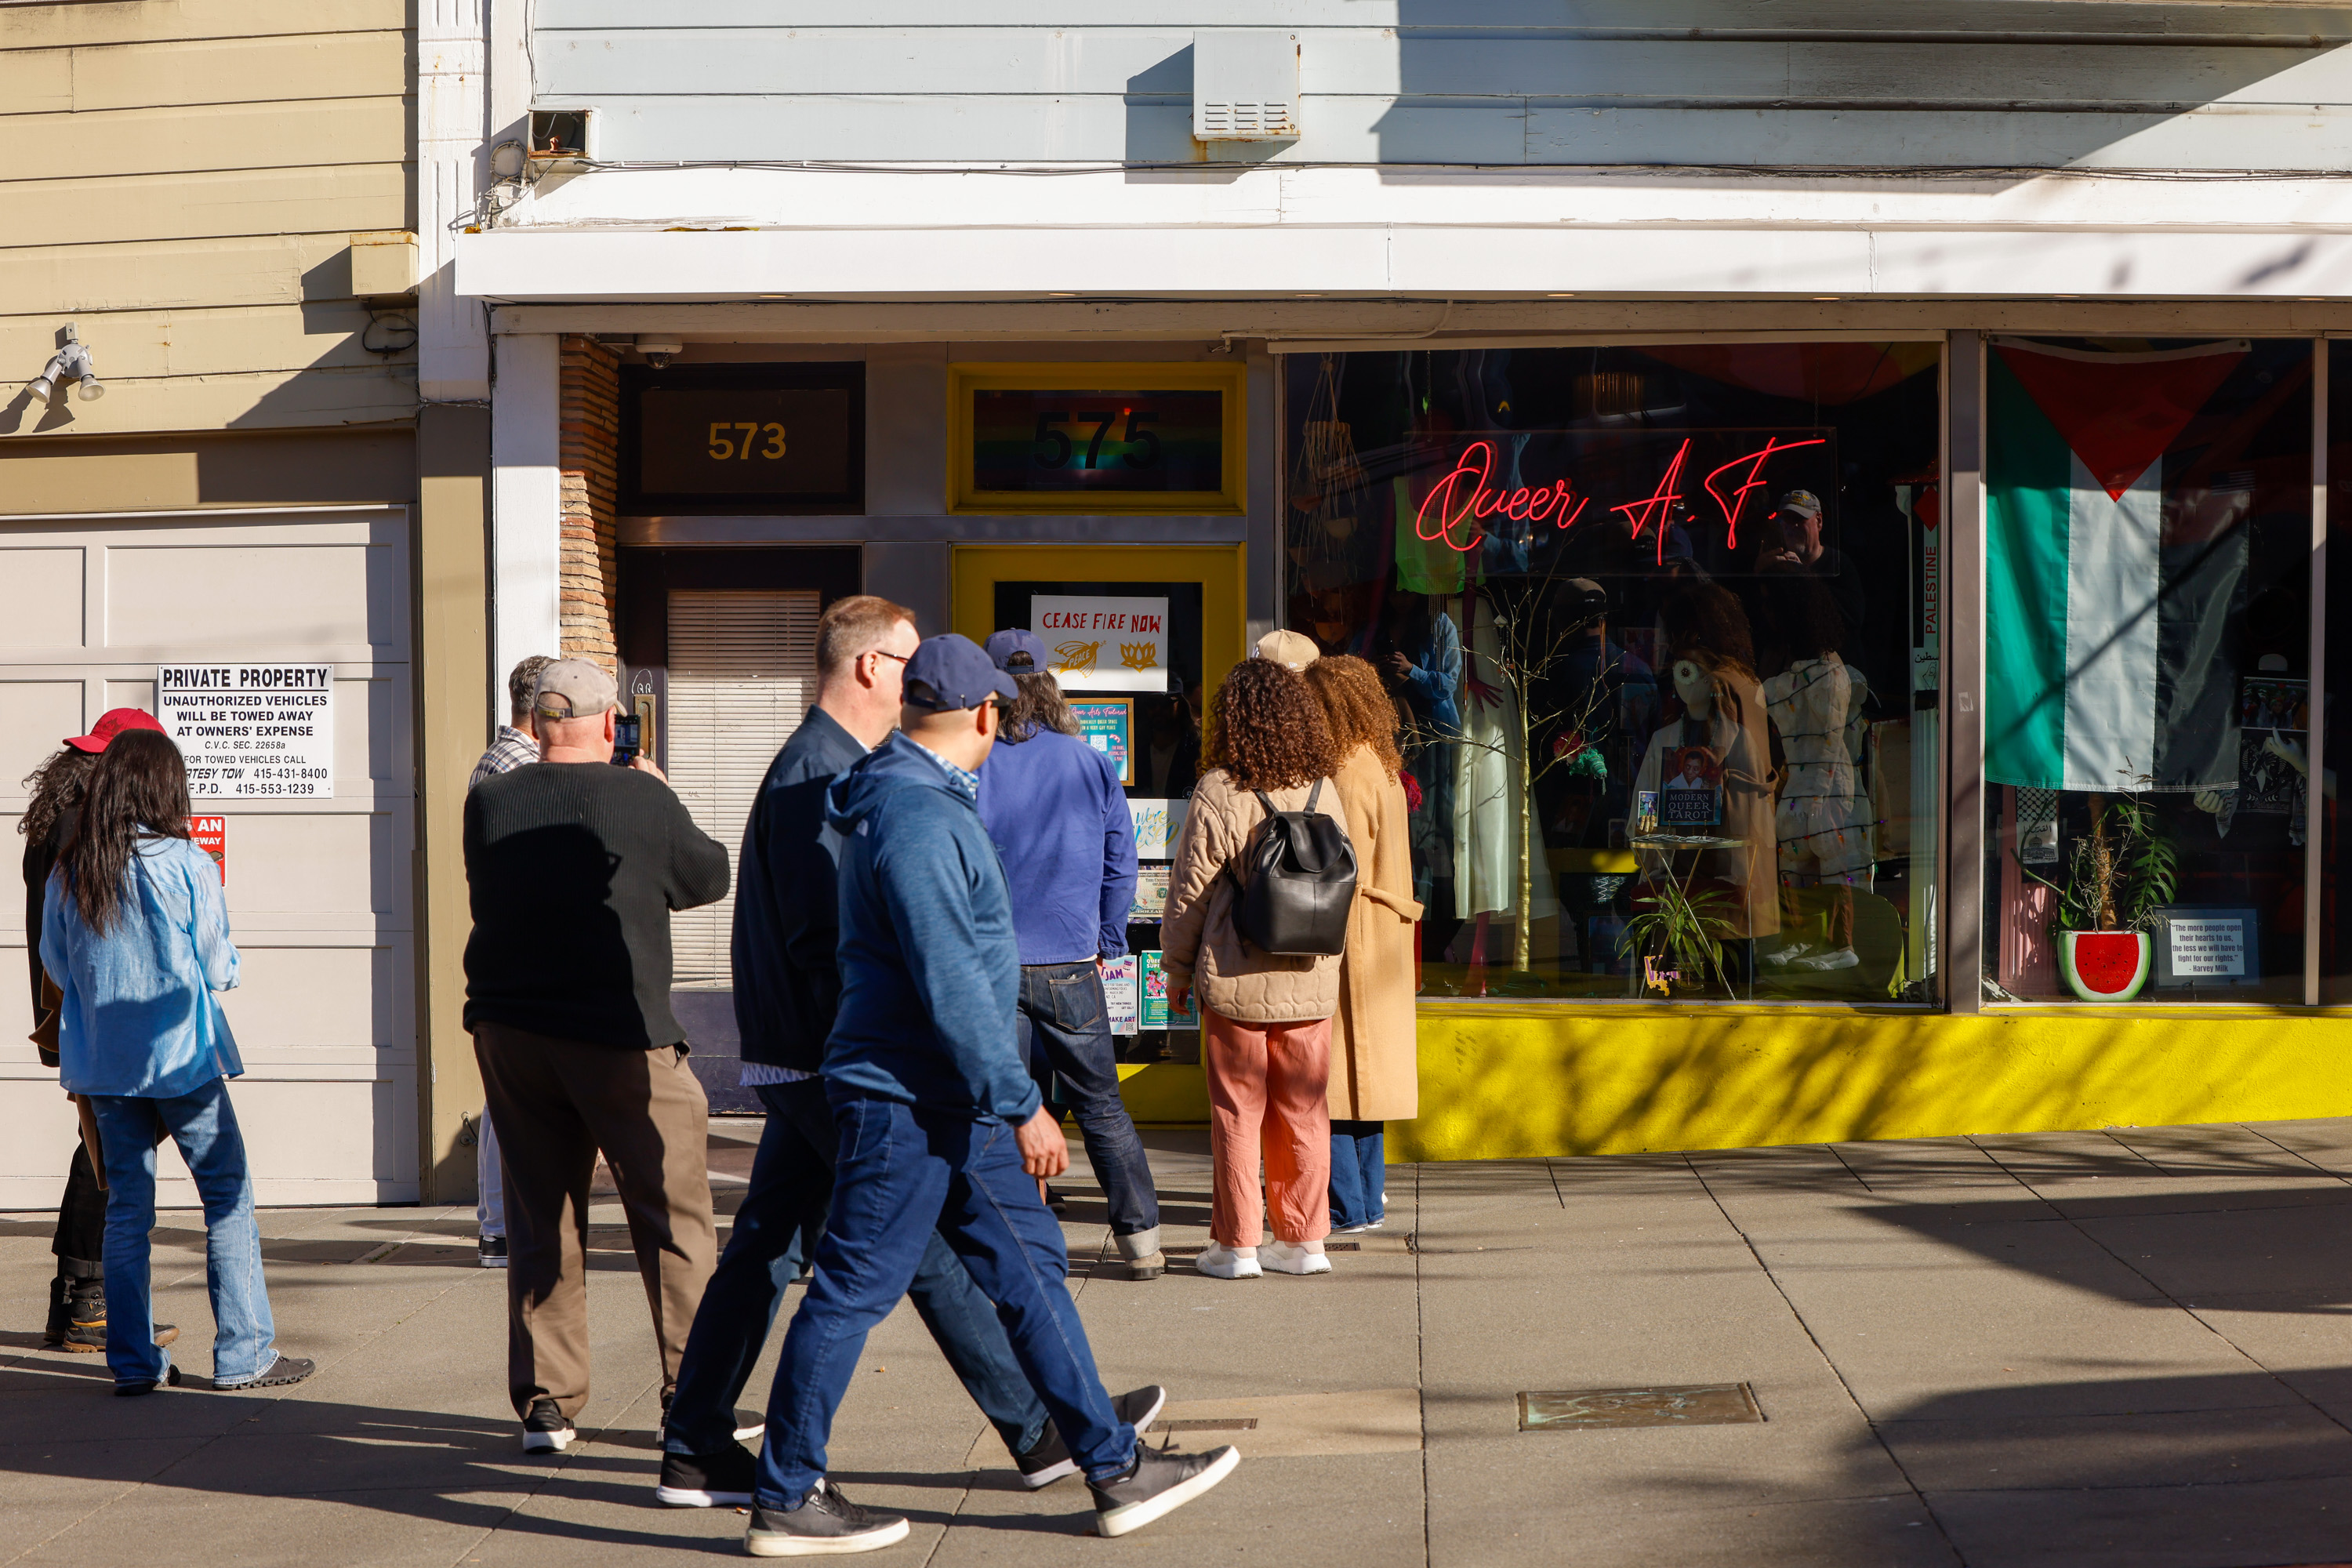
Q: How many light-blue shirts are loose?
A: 1